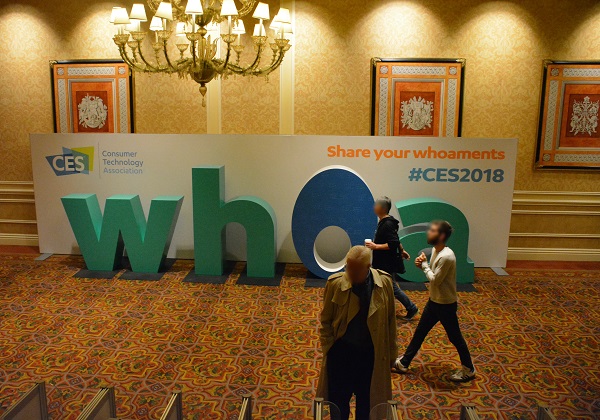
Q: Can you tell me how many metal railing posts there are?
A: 8